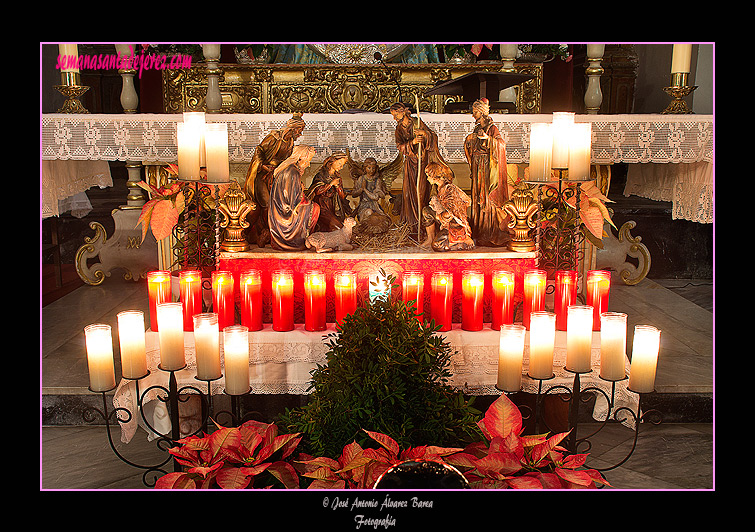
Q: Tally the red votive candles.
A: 14